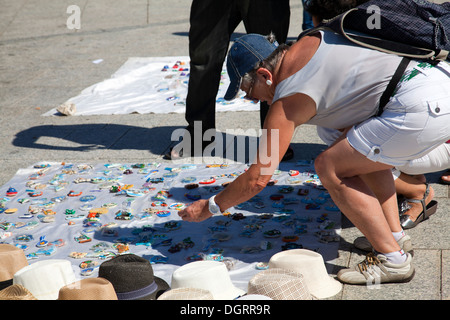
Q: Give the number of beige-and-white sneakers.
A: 2